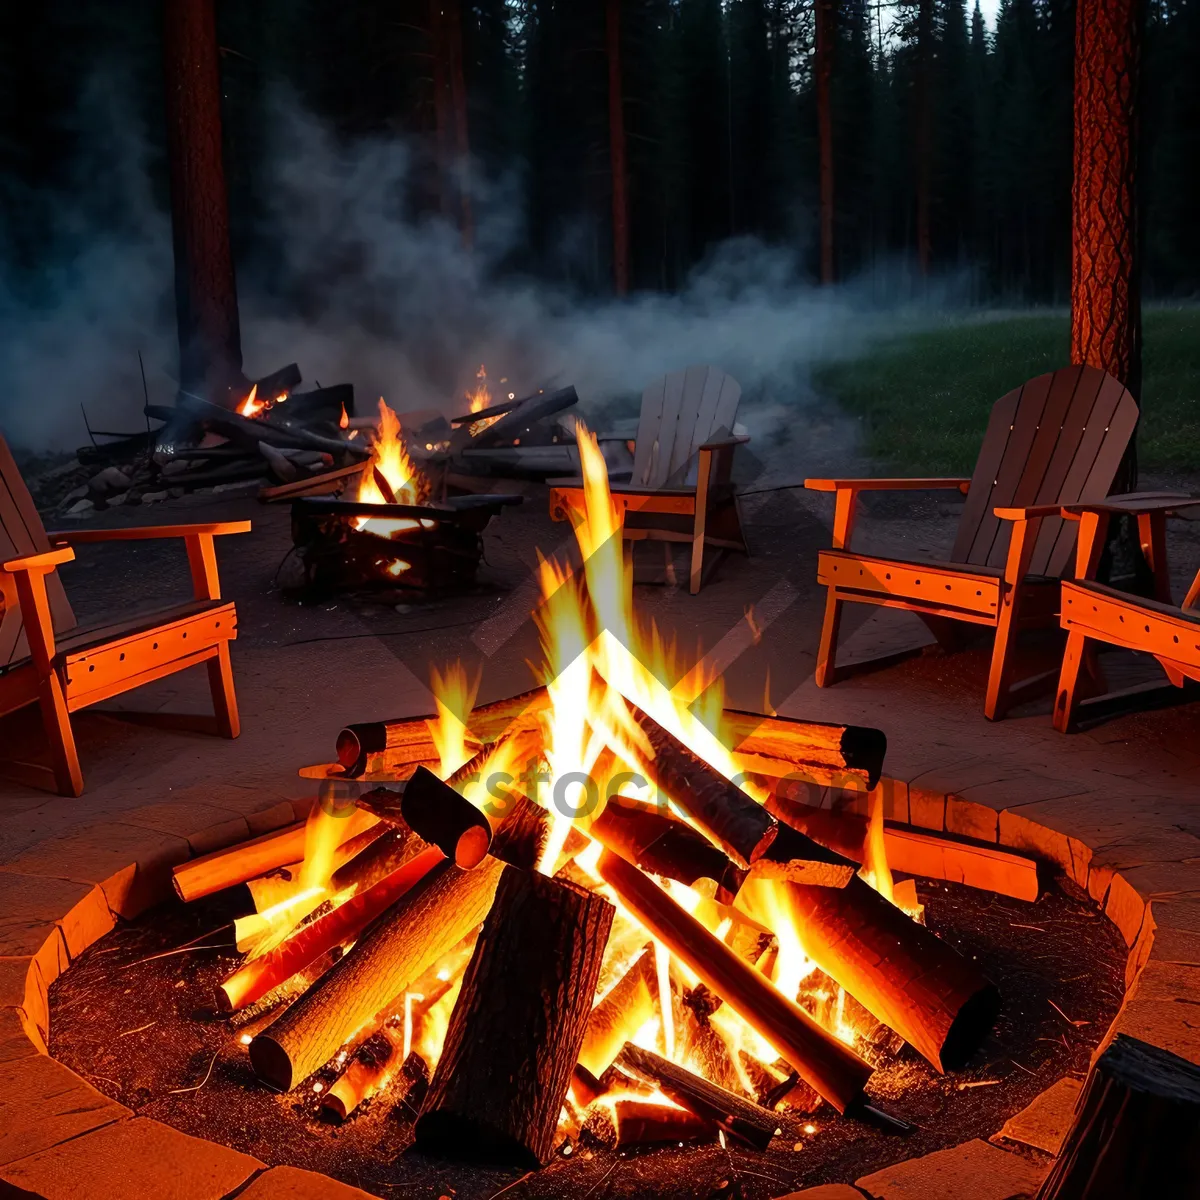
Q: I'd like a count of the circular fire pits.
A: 1